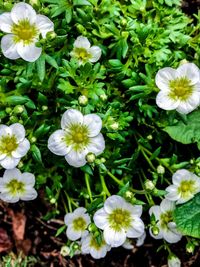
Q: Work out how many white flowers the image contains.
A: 11